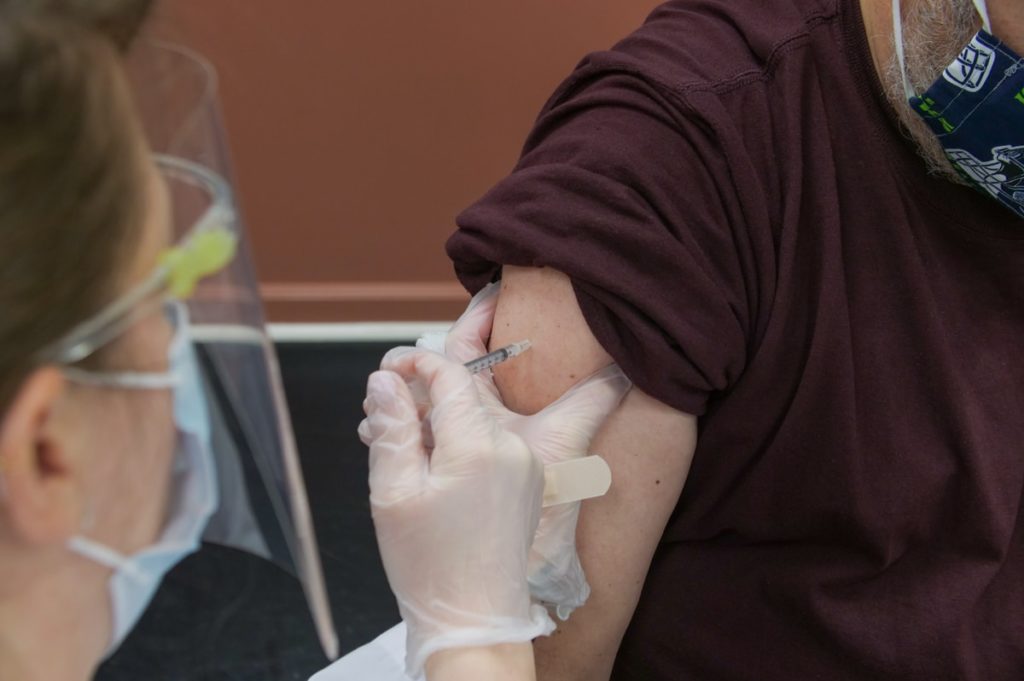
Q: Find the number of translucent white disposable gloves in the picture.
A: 2